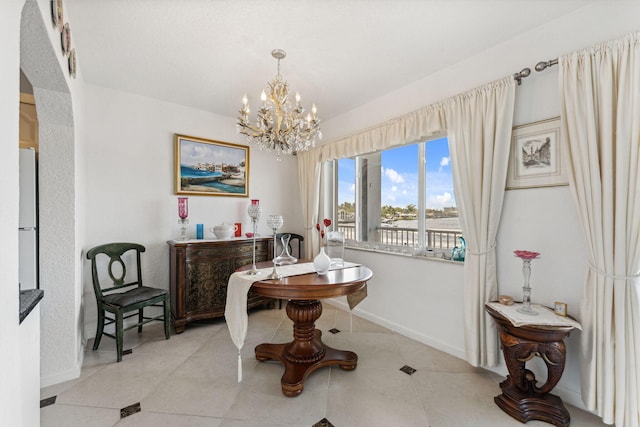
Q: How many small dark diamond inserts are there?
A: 6